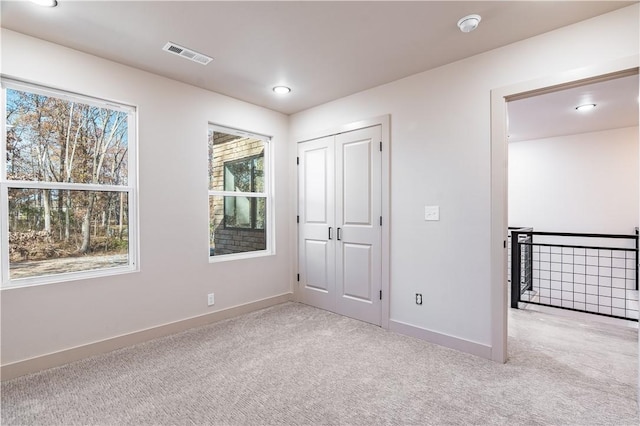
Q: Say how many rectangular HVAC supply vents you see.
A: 1